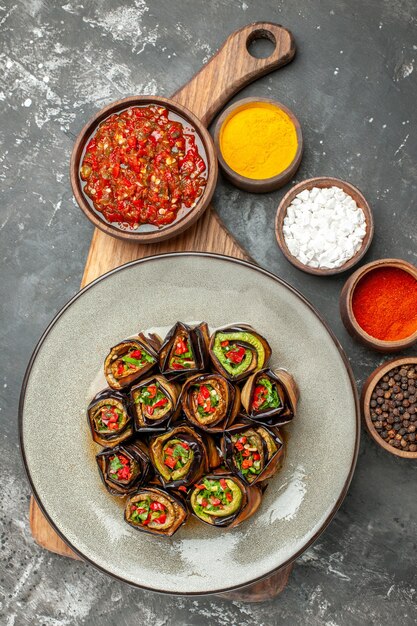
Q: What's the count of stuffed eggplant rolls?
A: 12